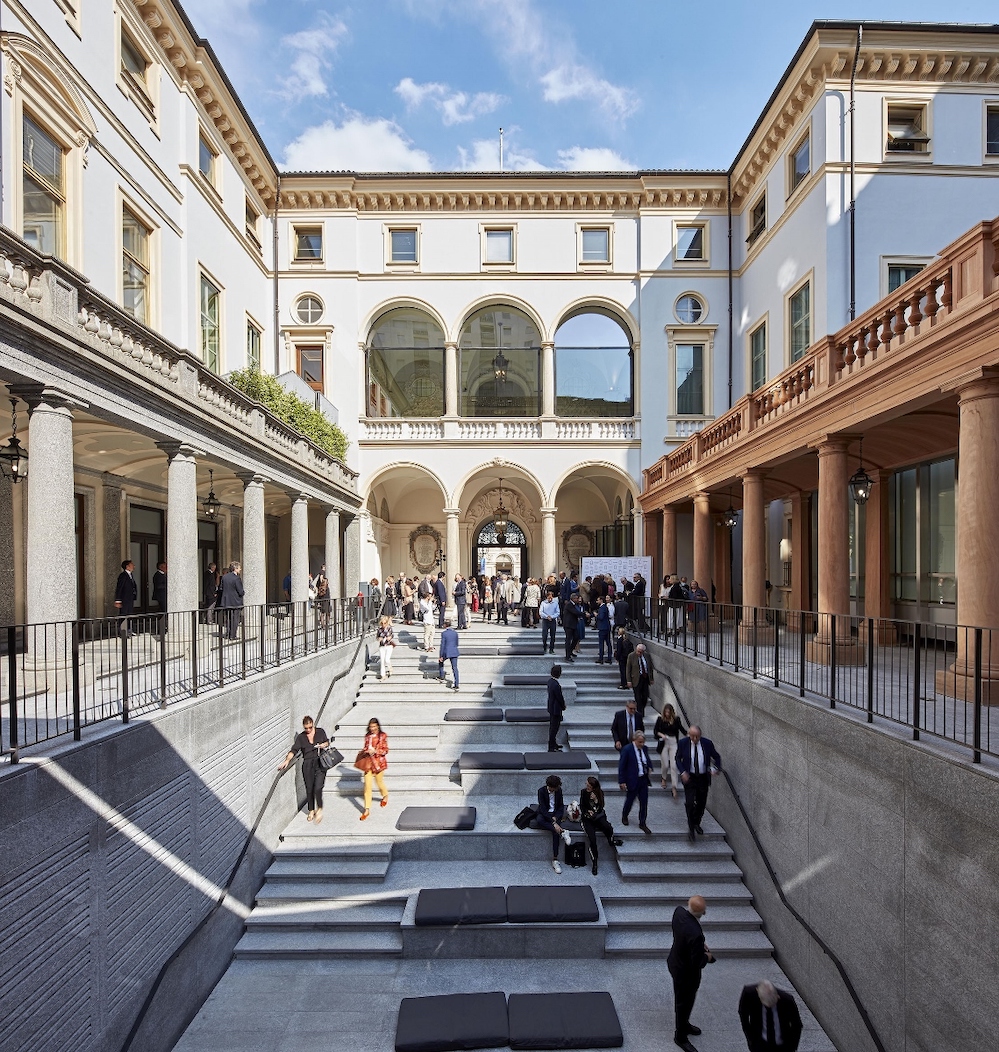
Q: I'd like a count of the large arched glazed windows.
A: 3